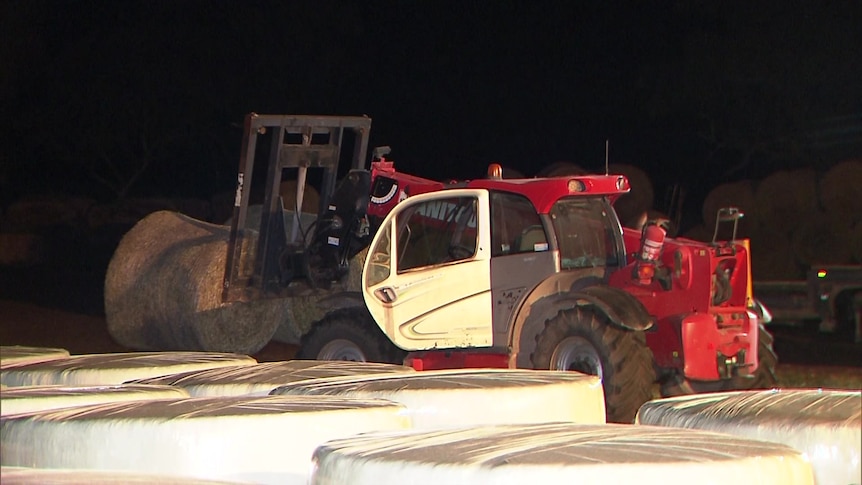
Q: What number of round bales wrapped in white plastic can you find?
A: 9